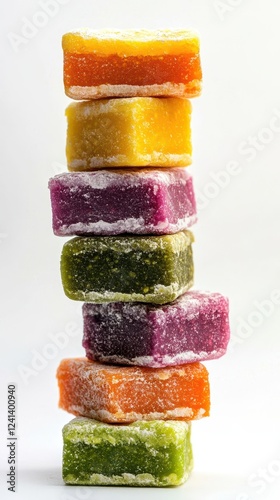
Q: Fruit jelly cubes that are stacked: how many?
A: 7